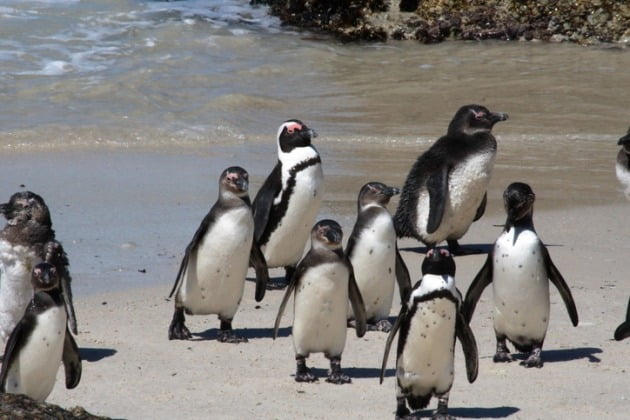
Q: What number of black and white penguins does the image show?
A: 10